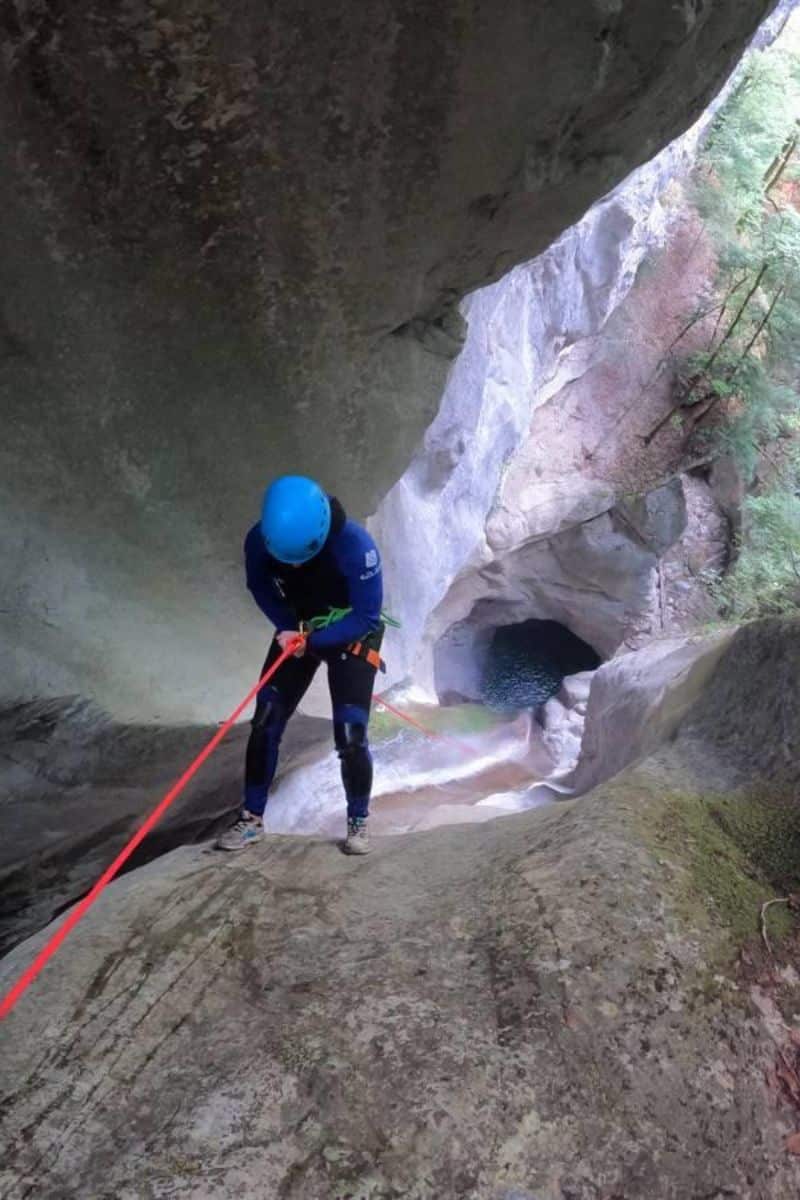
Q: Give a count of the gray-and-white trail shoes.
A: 2